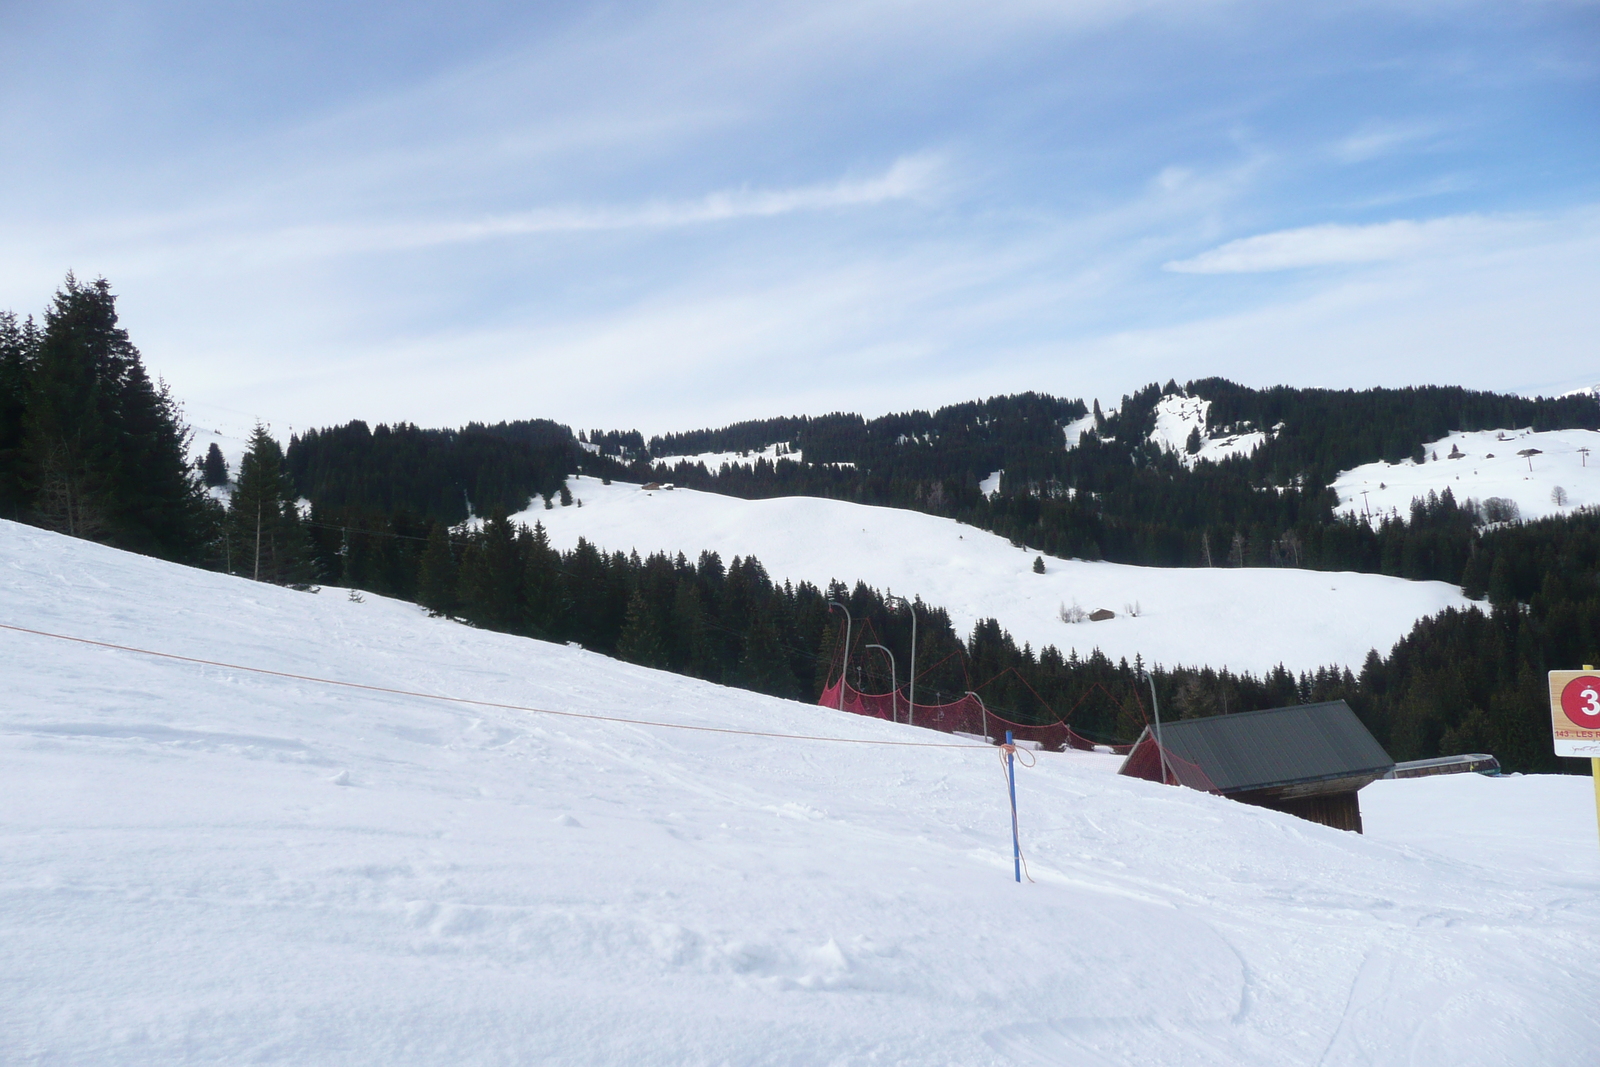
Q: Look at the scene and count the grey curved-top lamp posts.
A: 5